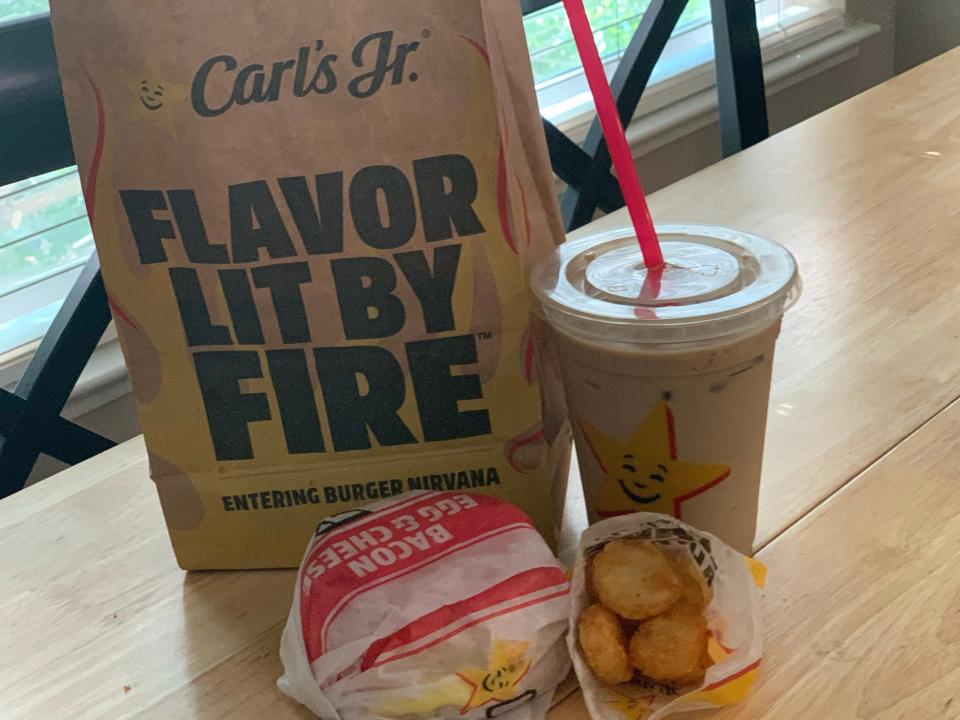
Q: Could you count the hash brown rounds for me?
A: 4